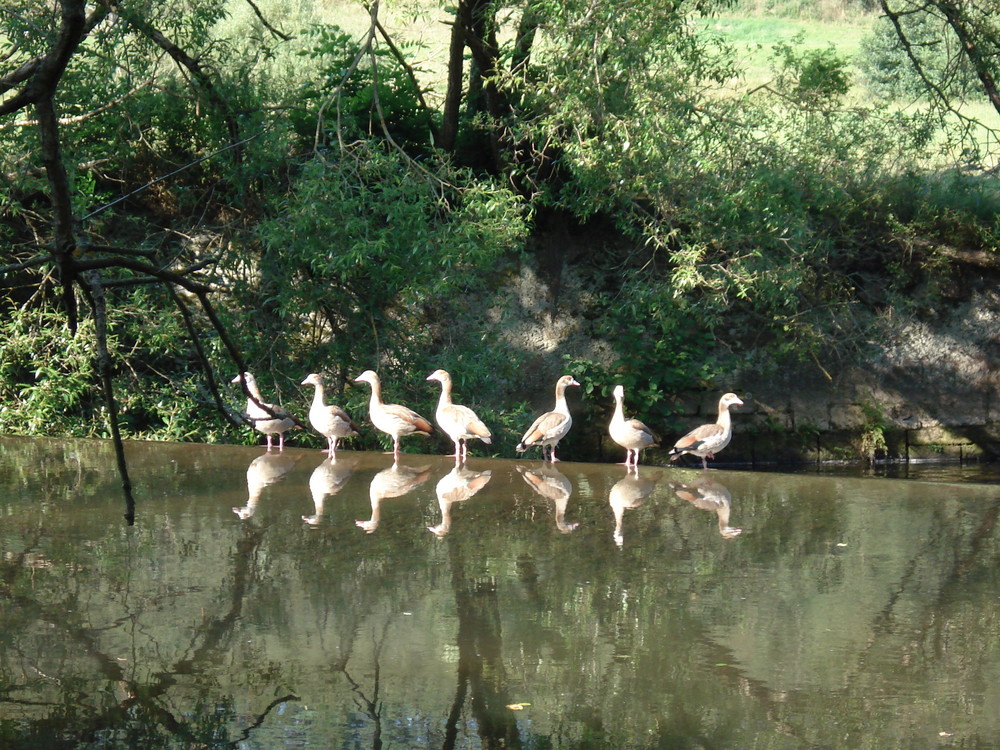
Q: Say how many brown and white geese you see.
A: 7